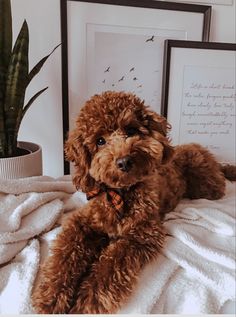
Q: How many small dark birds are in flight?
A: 8